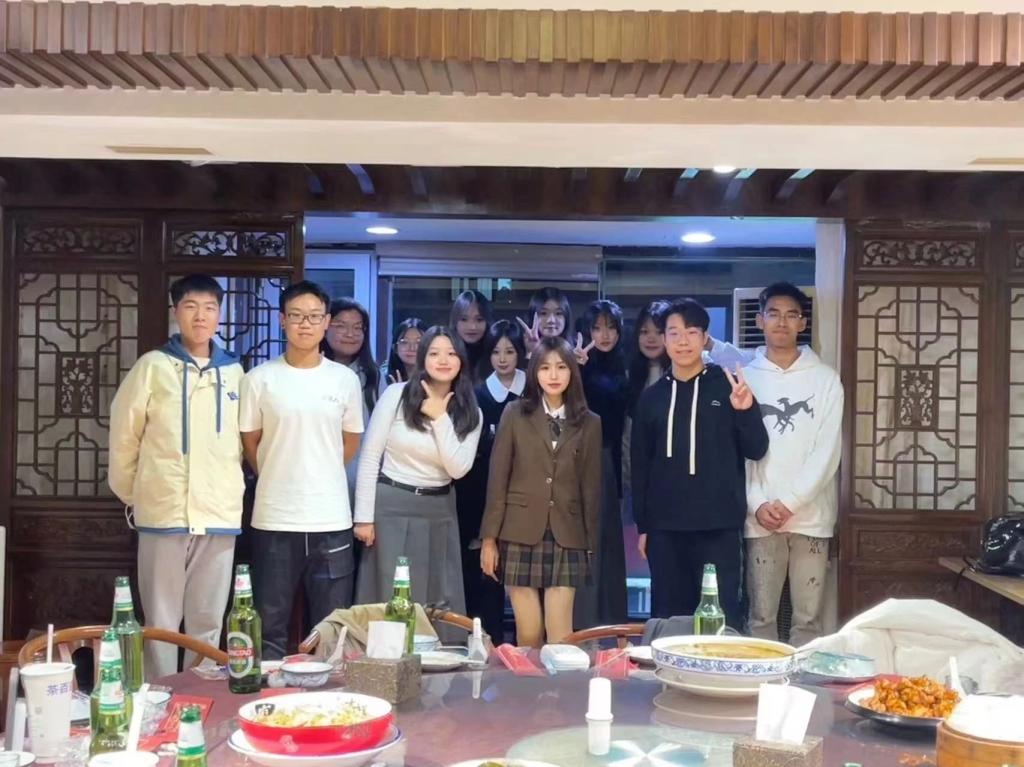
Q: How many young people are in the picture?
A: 13